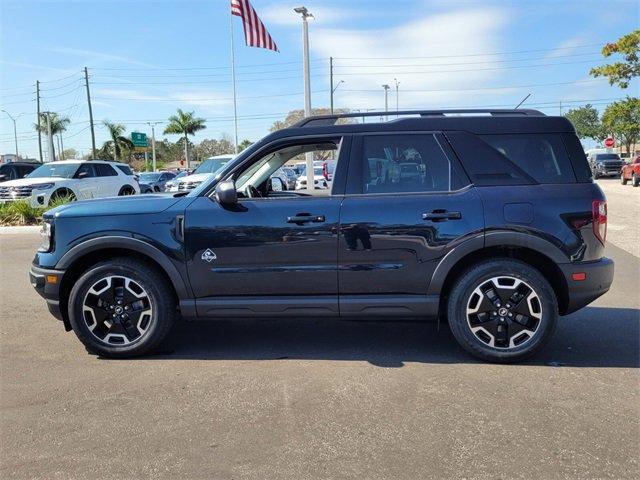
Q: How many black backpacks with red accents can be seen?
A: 0